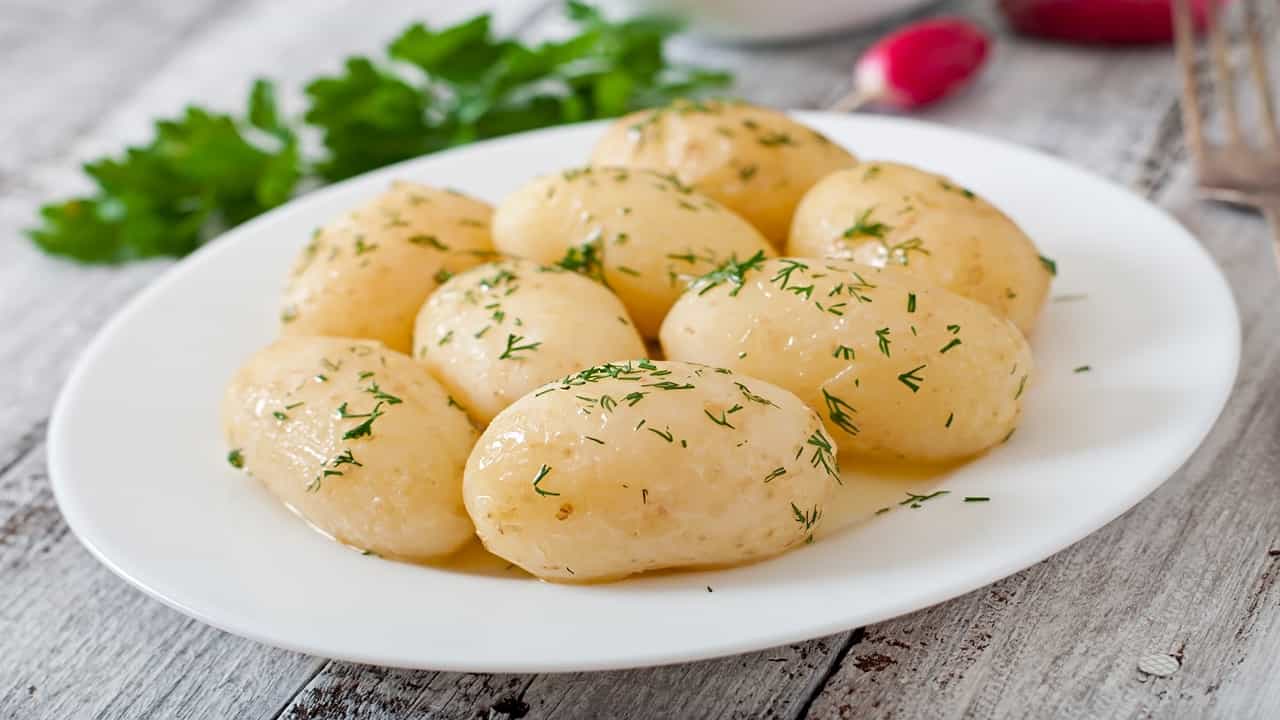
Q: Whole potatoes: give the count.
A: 8